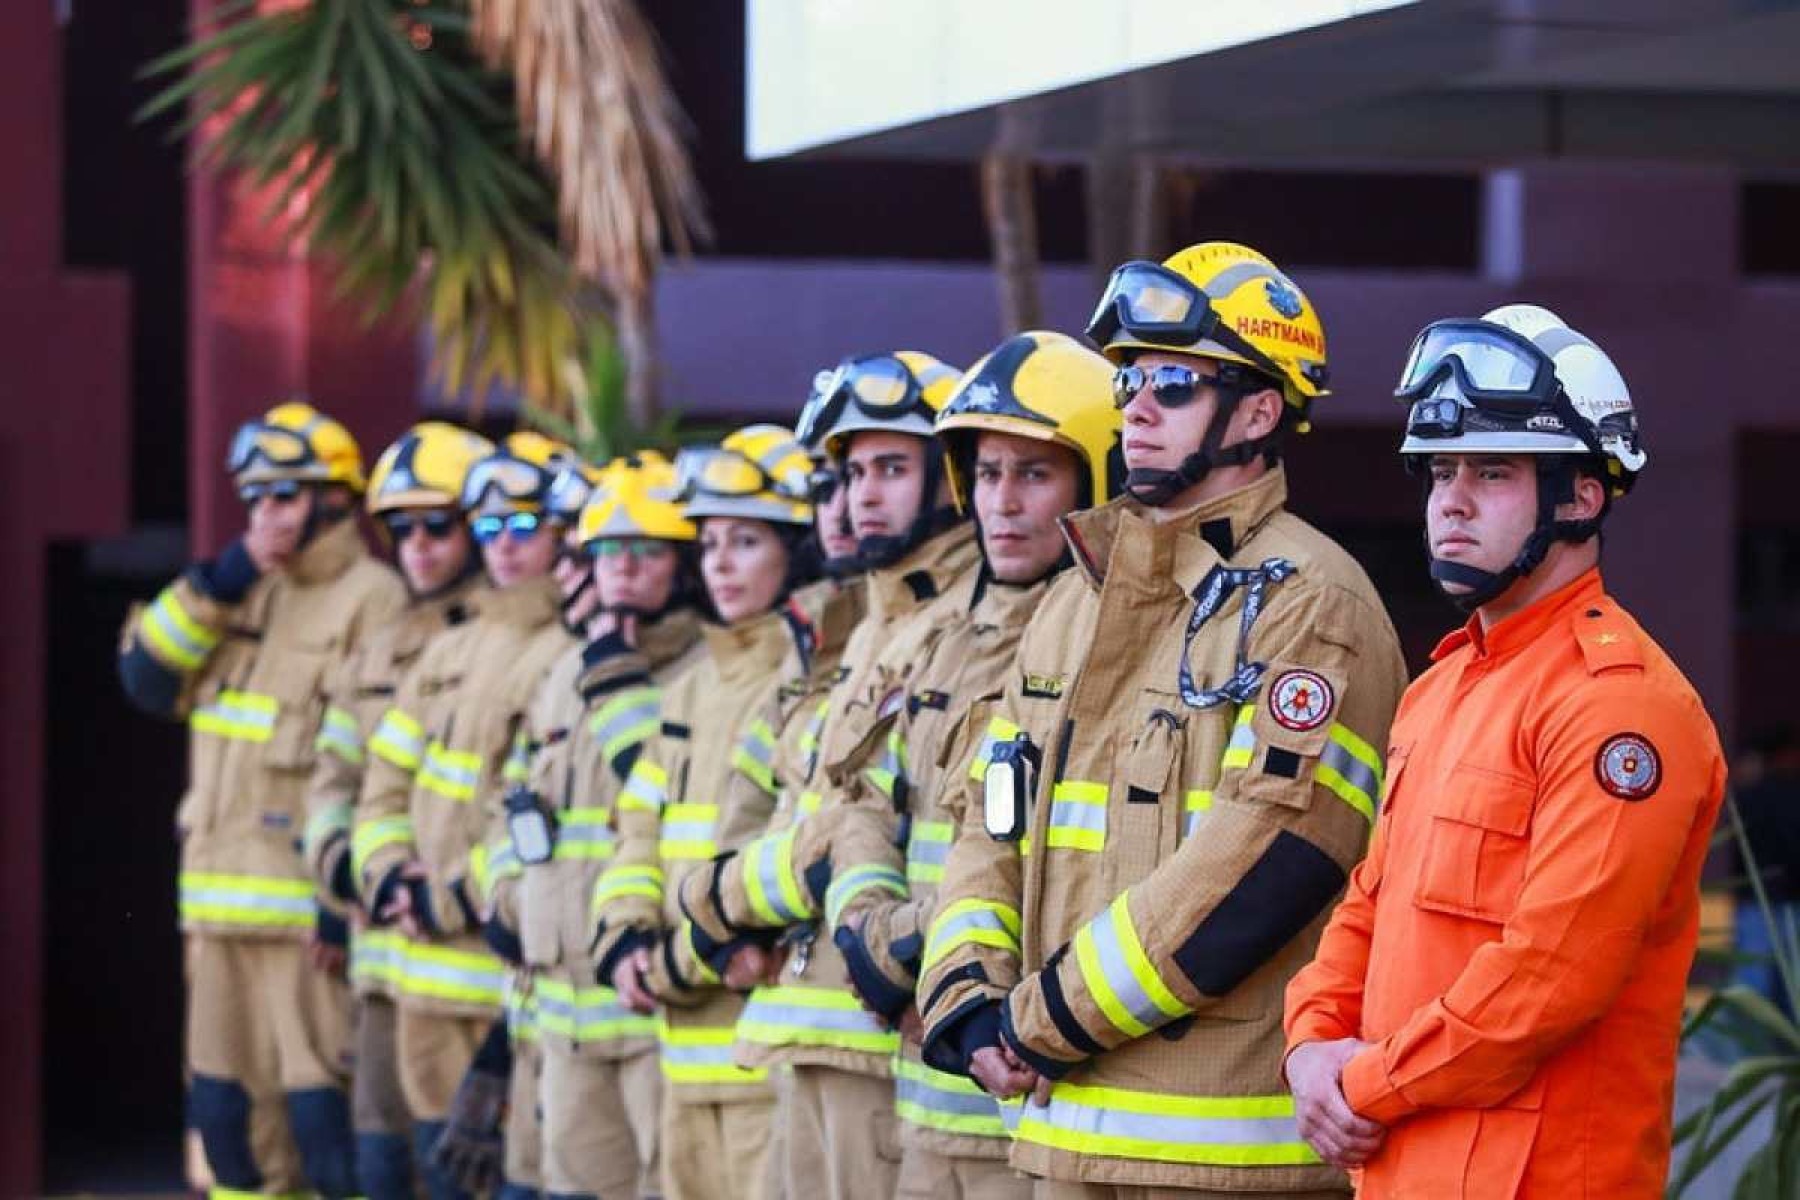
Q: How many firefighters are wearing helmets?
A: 11